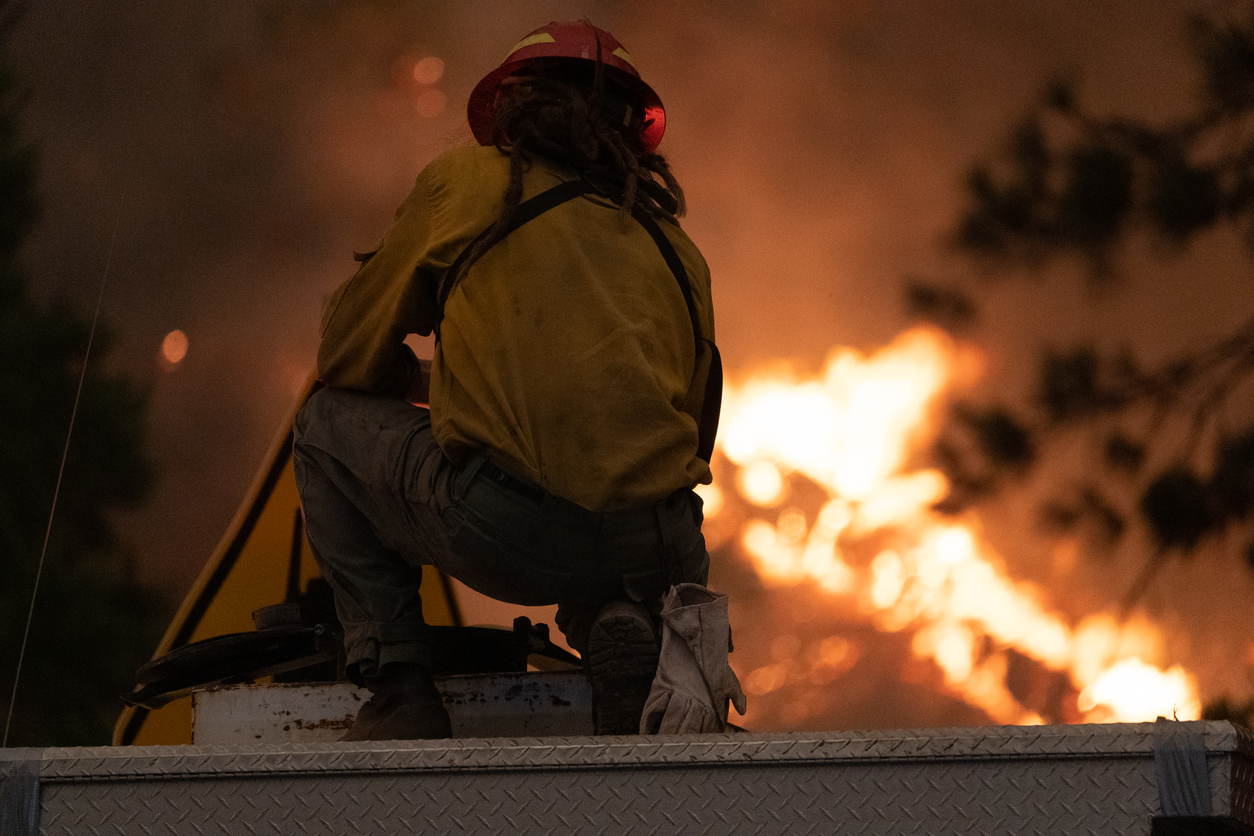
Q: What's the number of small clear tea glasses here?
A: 0